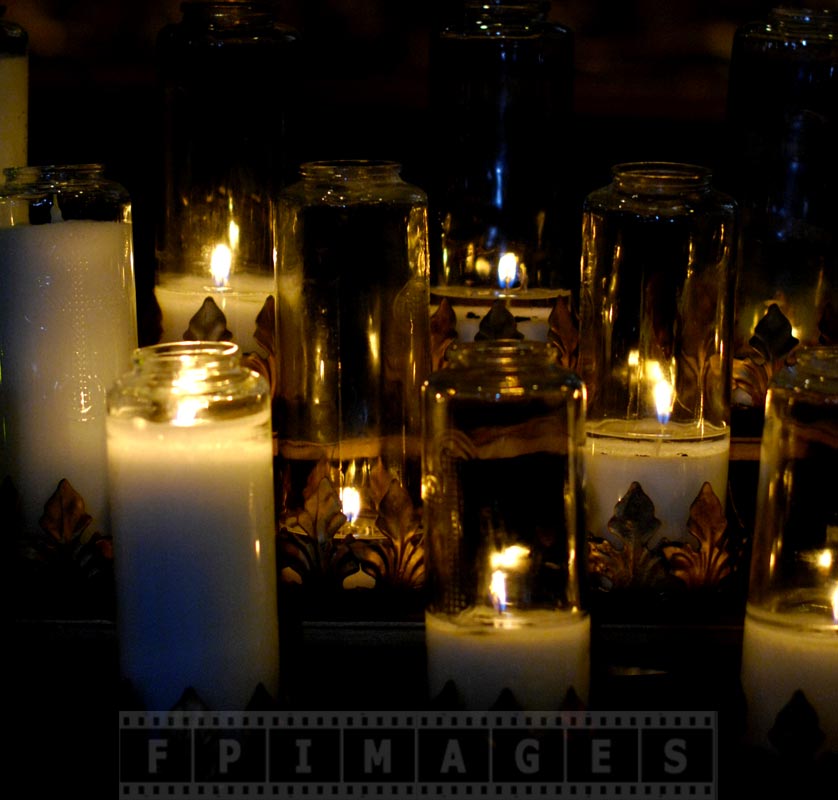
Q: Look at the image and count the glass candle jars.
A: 10